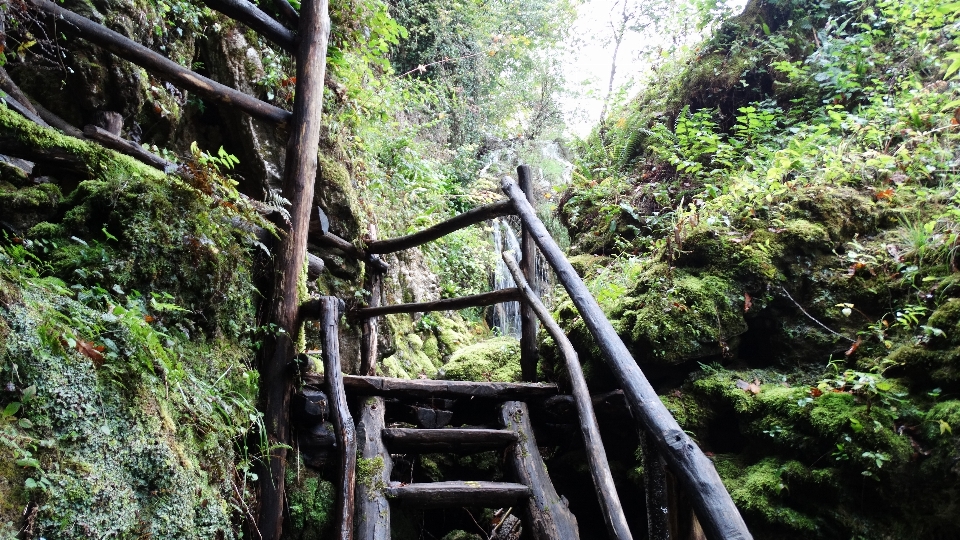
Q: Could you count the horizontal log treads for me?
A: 3